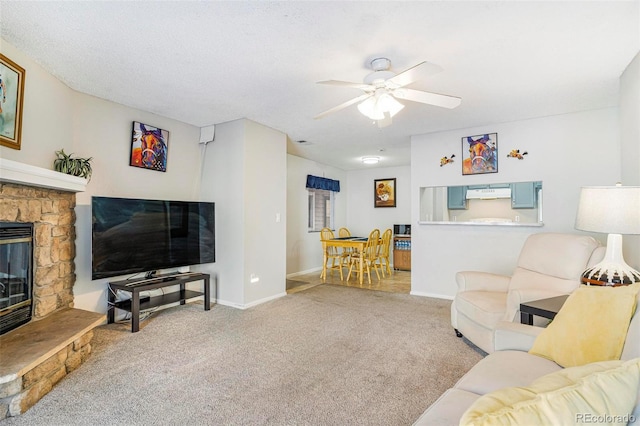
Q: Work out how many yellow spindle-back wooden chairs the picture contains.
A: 4